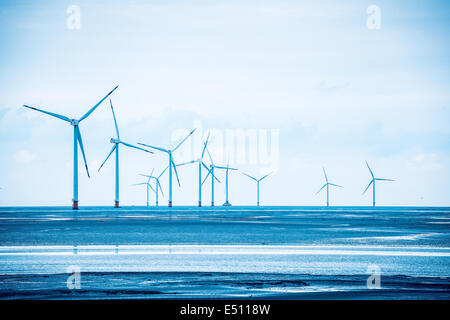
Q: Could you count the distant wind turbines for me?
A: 11